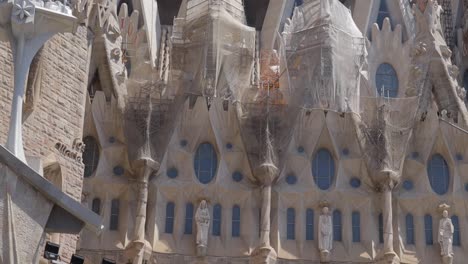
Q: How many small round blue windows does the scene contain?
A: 14